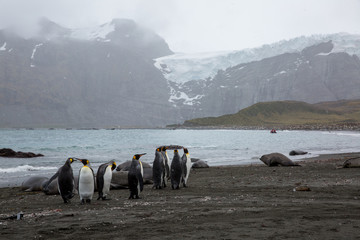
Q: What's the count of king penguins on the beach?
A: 8